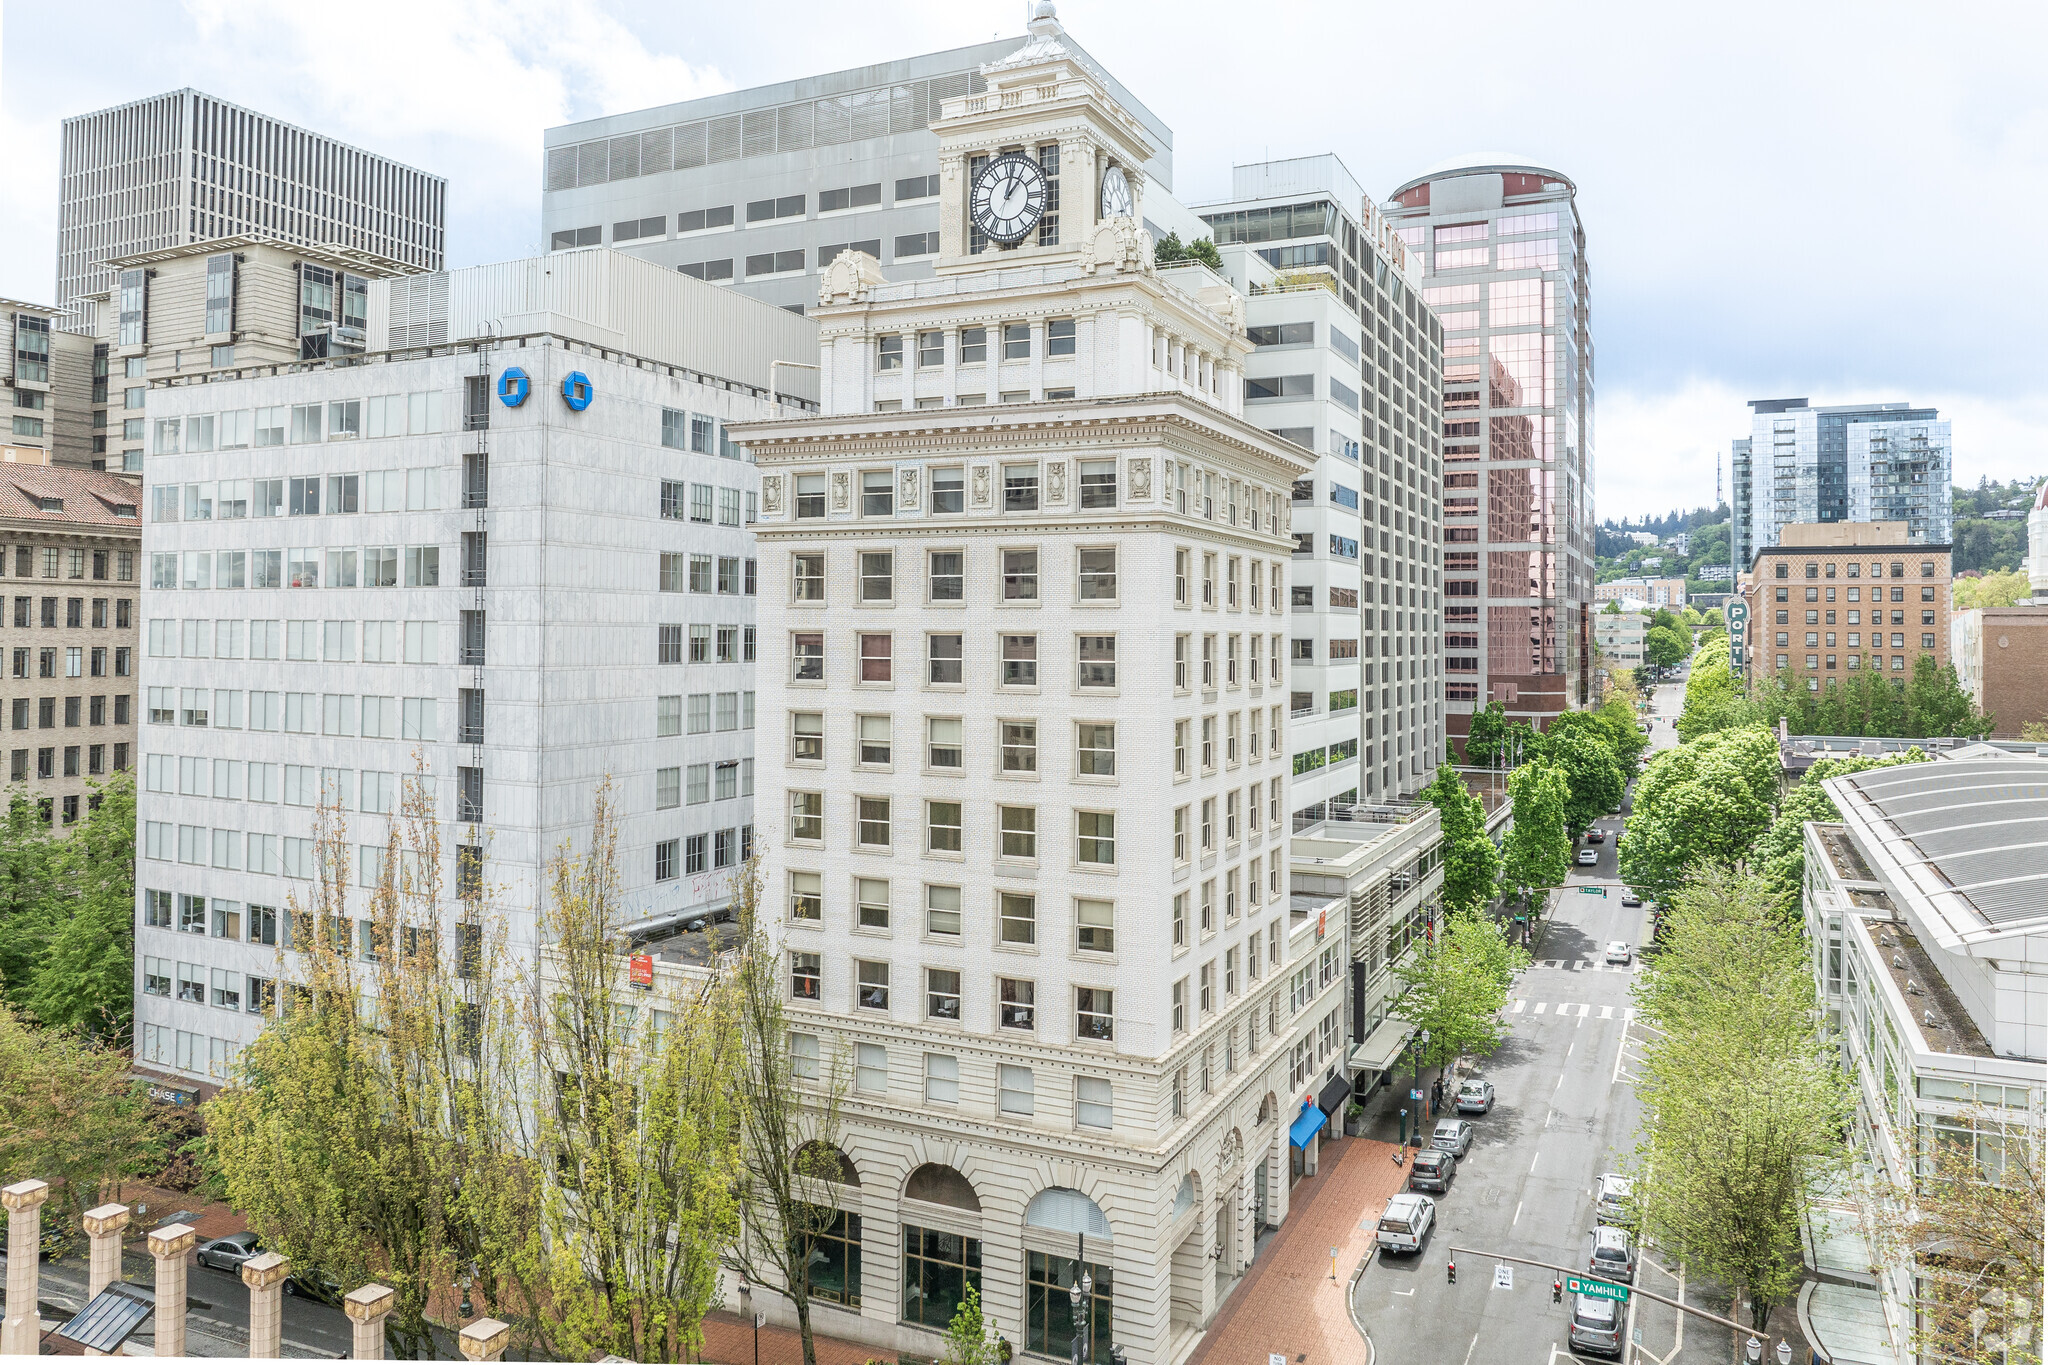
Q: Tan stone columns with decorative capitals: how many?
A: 6